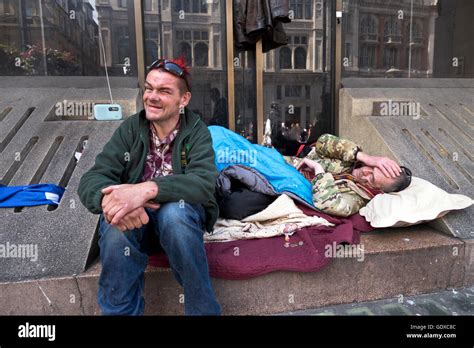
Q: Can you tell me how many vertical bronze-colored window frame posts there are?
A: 4